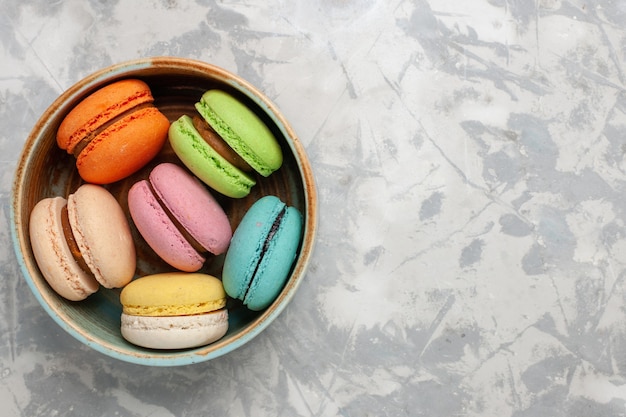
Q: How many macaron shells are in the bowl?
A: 12